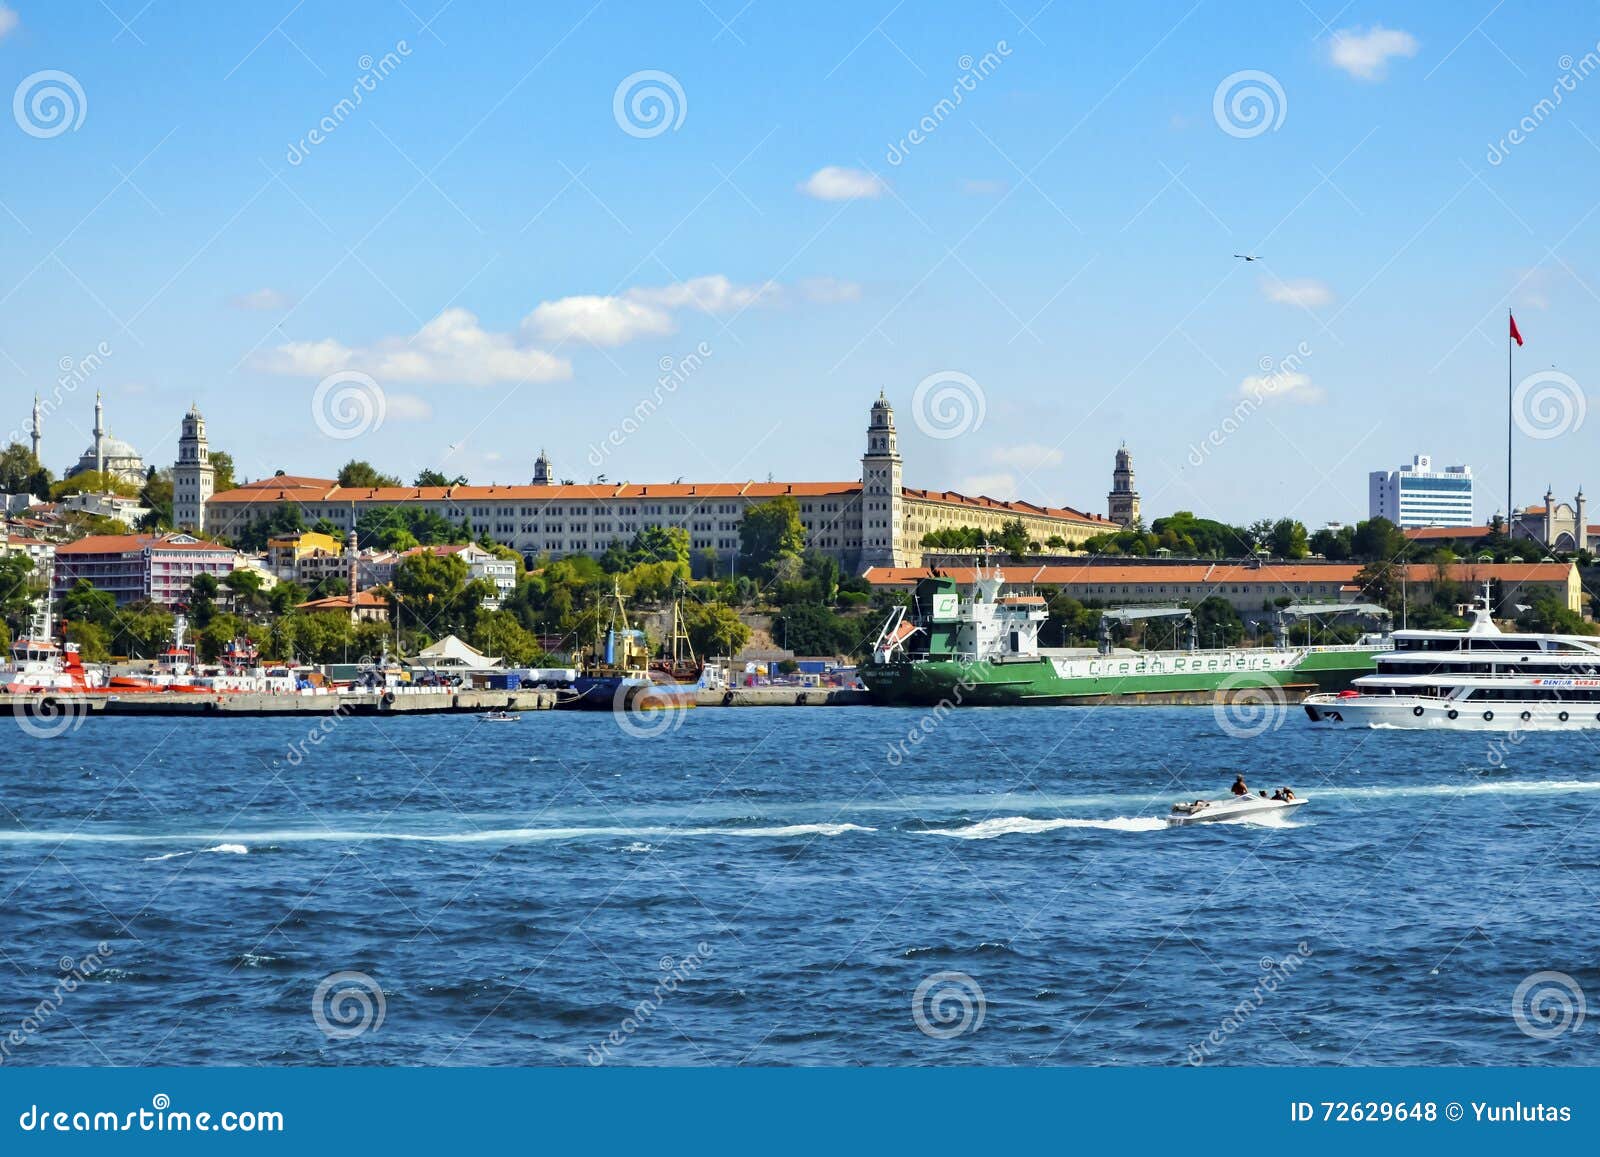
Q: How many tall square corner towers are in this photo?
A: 4